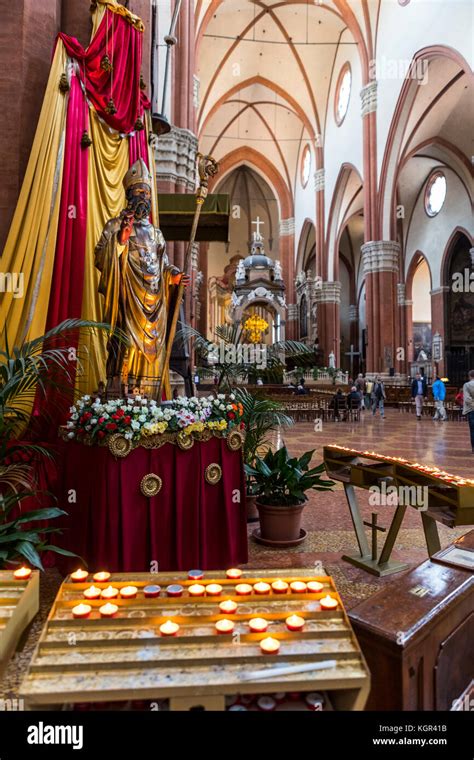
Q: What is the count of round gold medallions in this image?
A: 5